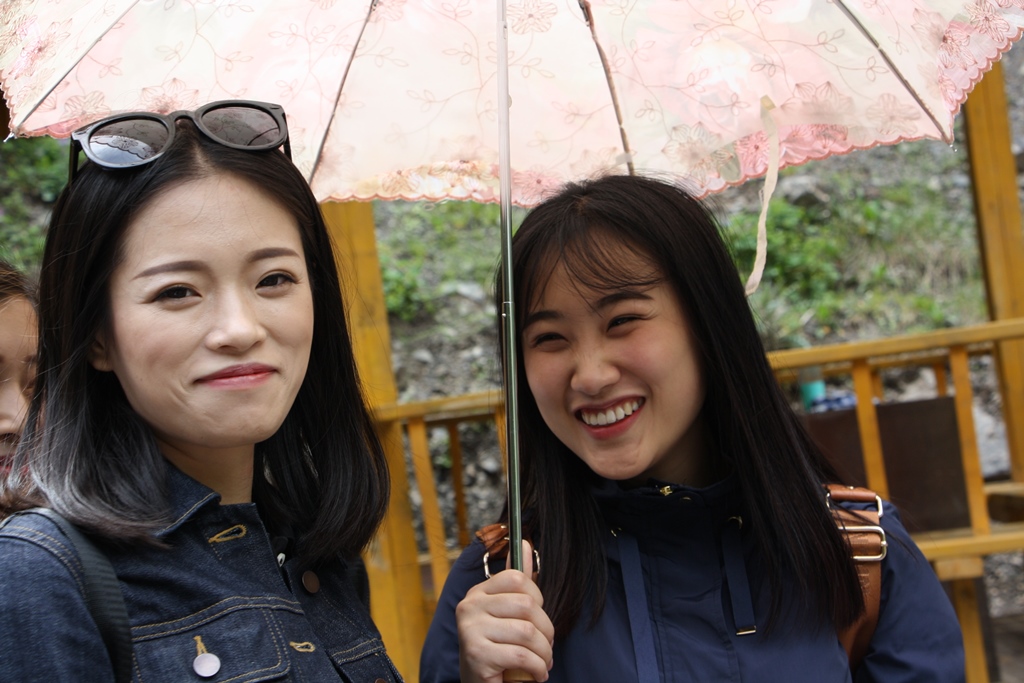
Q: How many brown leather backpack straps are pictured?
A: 2